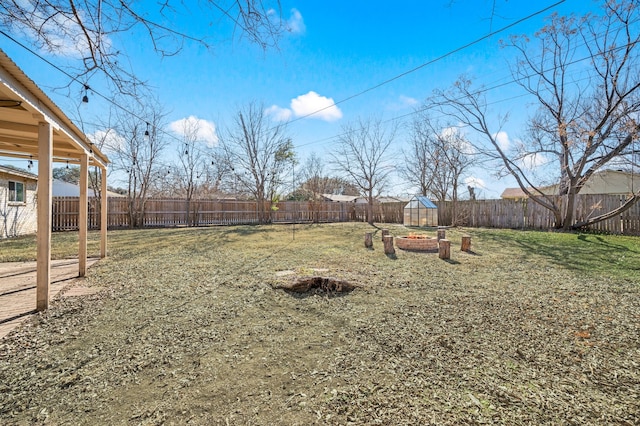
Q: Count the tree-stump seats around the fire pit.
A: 6